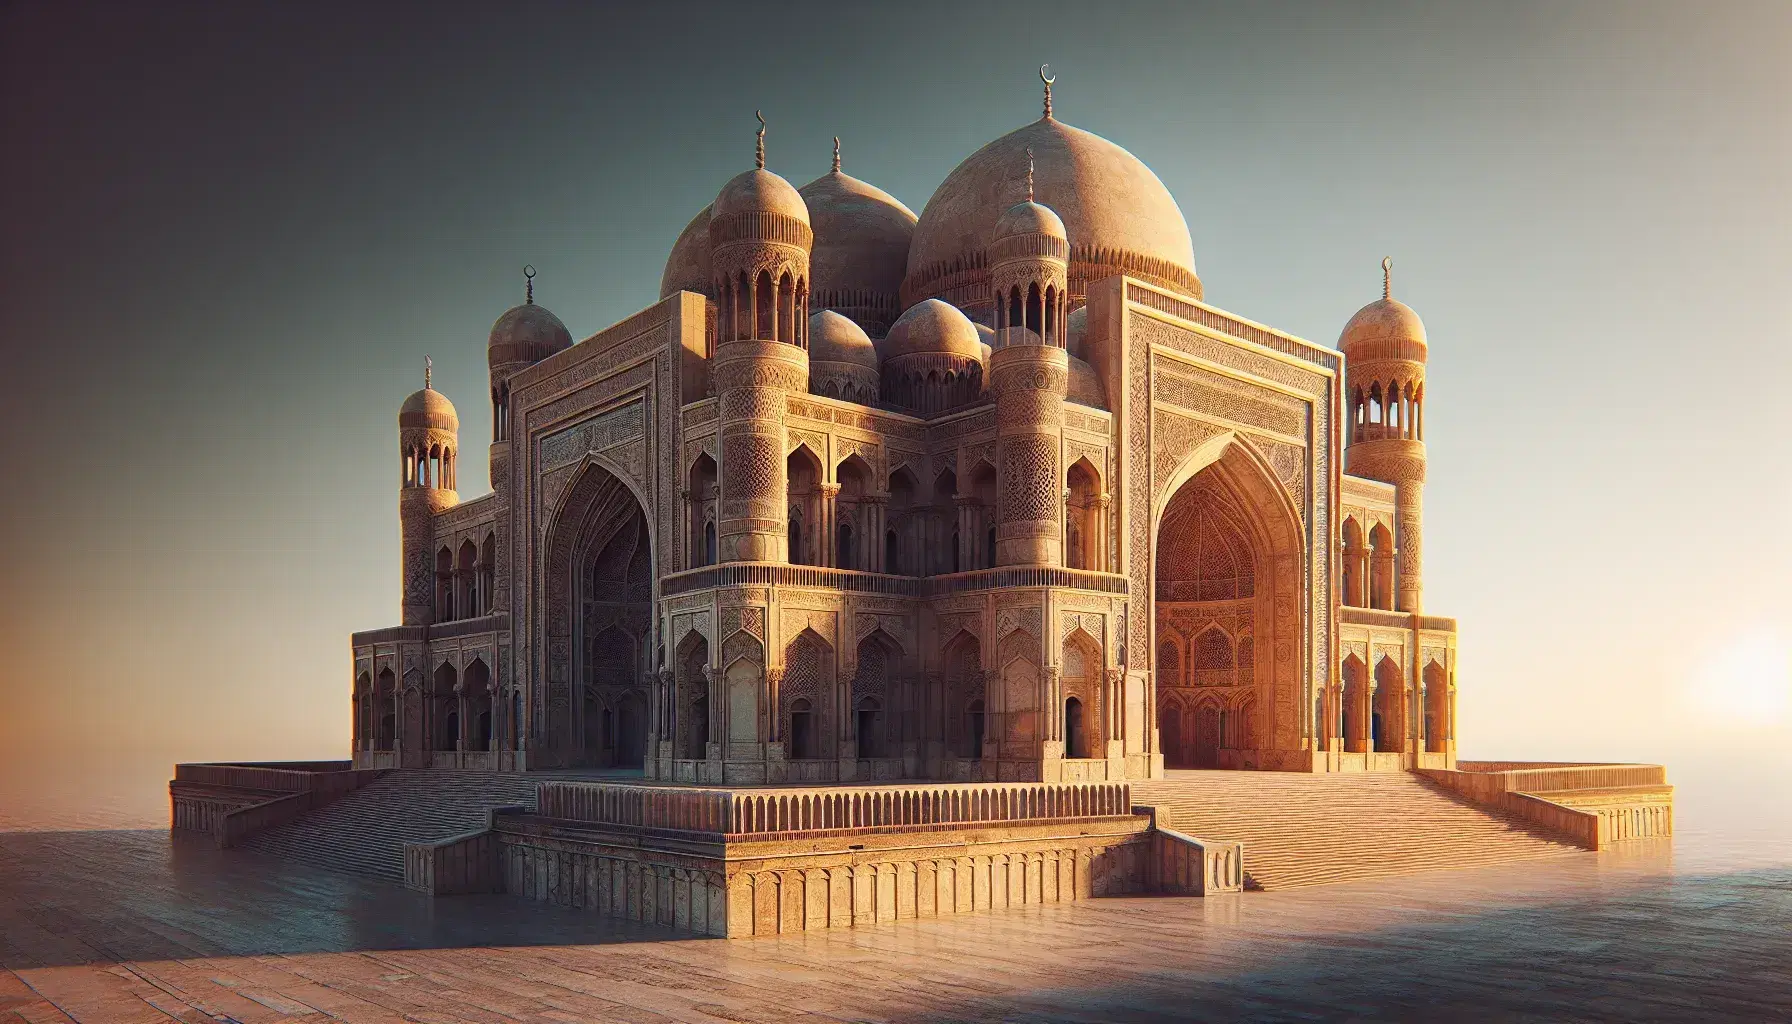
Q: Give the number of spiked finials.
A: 7